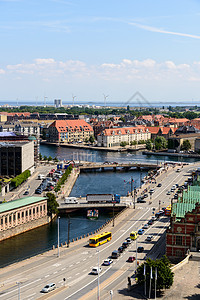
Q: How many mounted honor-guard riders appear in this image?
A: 0